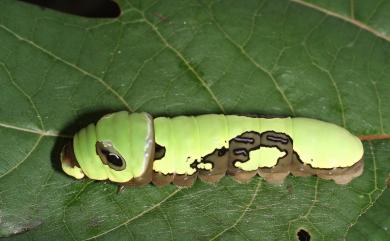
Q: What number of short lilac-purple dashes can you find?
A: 3